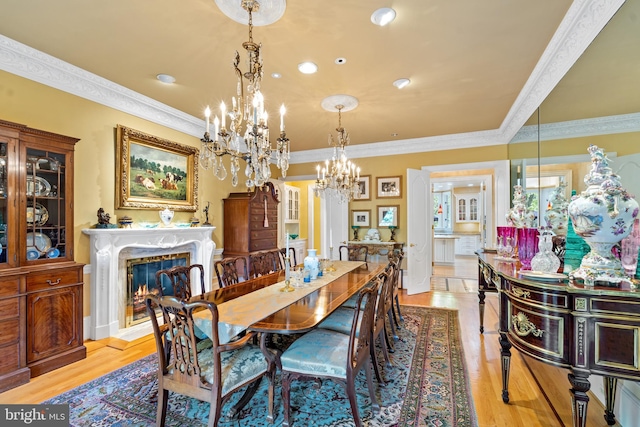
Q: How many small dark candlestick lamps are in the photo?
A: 2